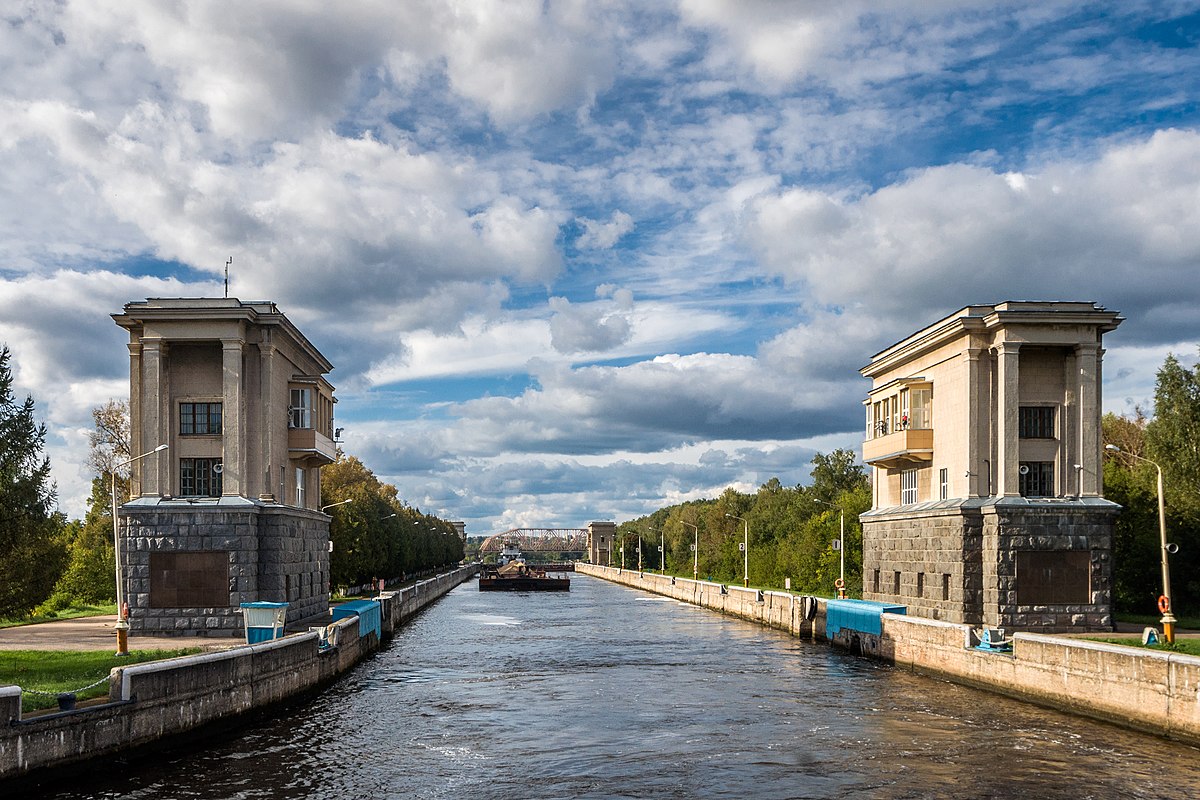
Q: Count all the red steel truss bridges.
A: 1